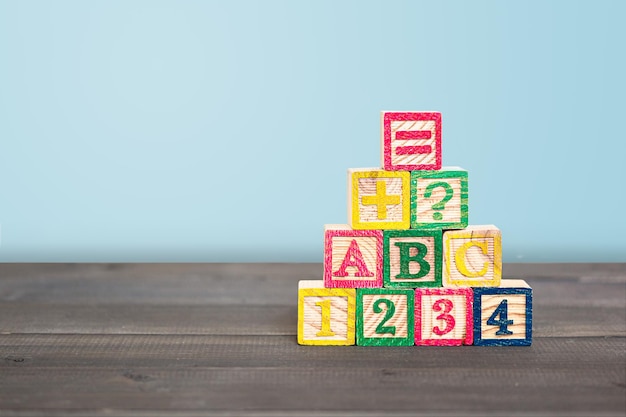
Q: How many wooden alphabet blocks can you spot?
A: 10